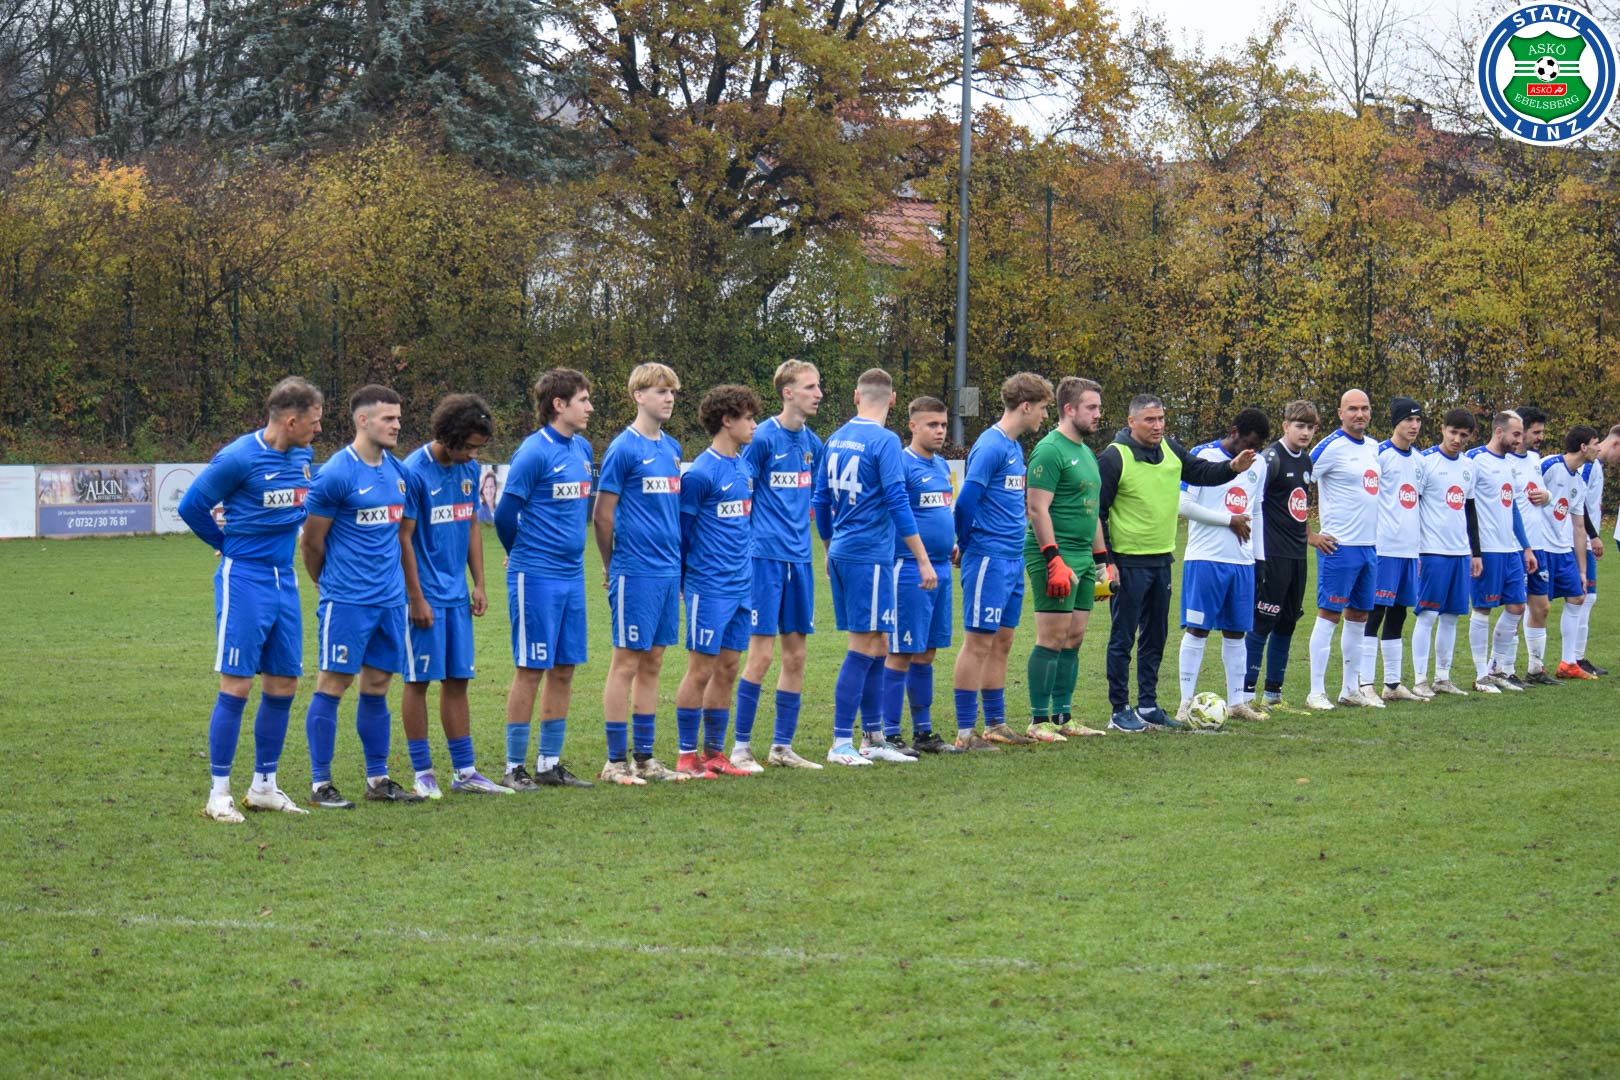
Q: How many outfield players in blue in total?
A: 10